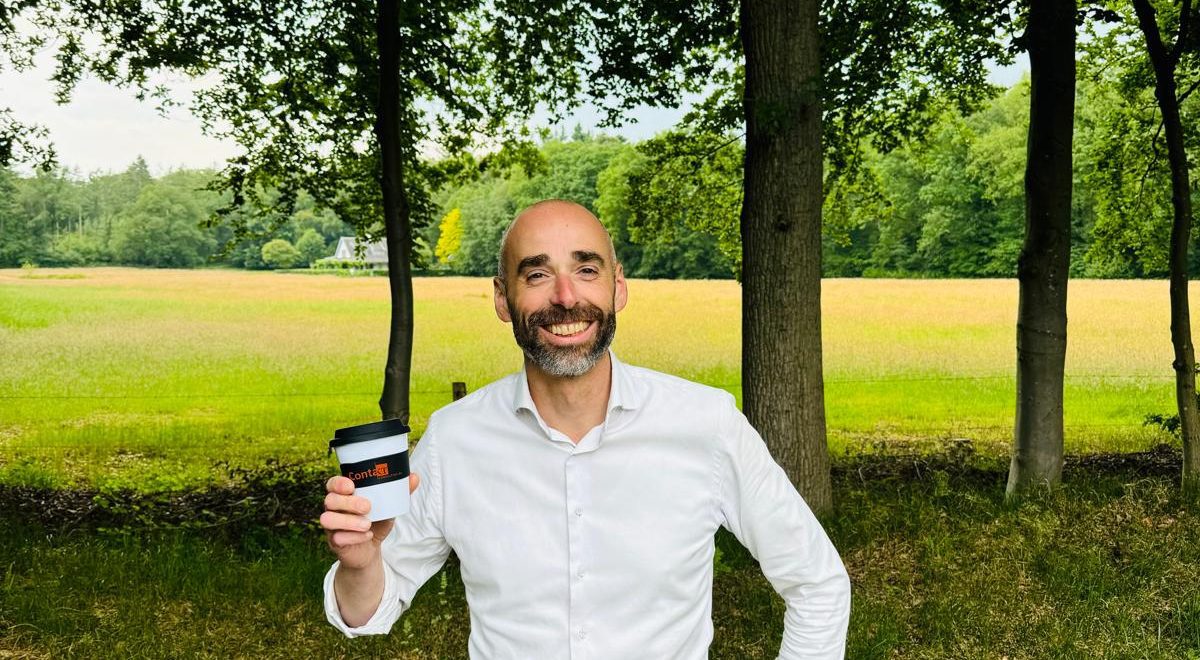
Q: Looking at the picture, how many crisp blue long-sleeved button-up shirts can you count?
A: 0